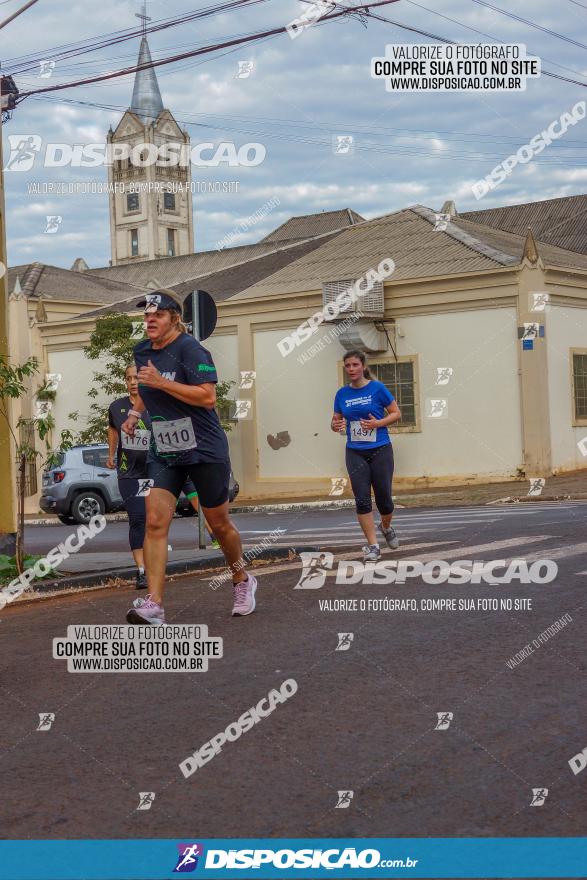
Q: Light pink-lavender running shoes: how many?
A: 2